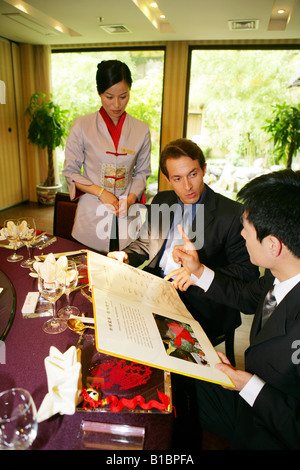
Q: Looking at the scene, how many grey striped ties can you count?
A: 1